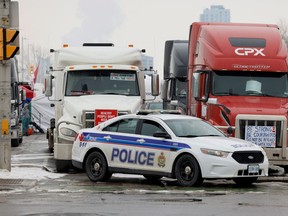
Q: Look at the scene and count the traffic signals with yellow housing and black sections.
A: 1